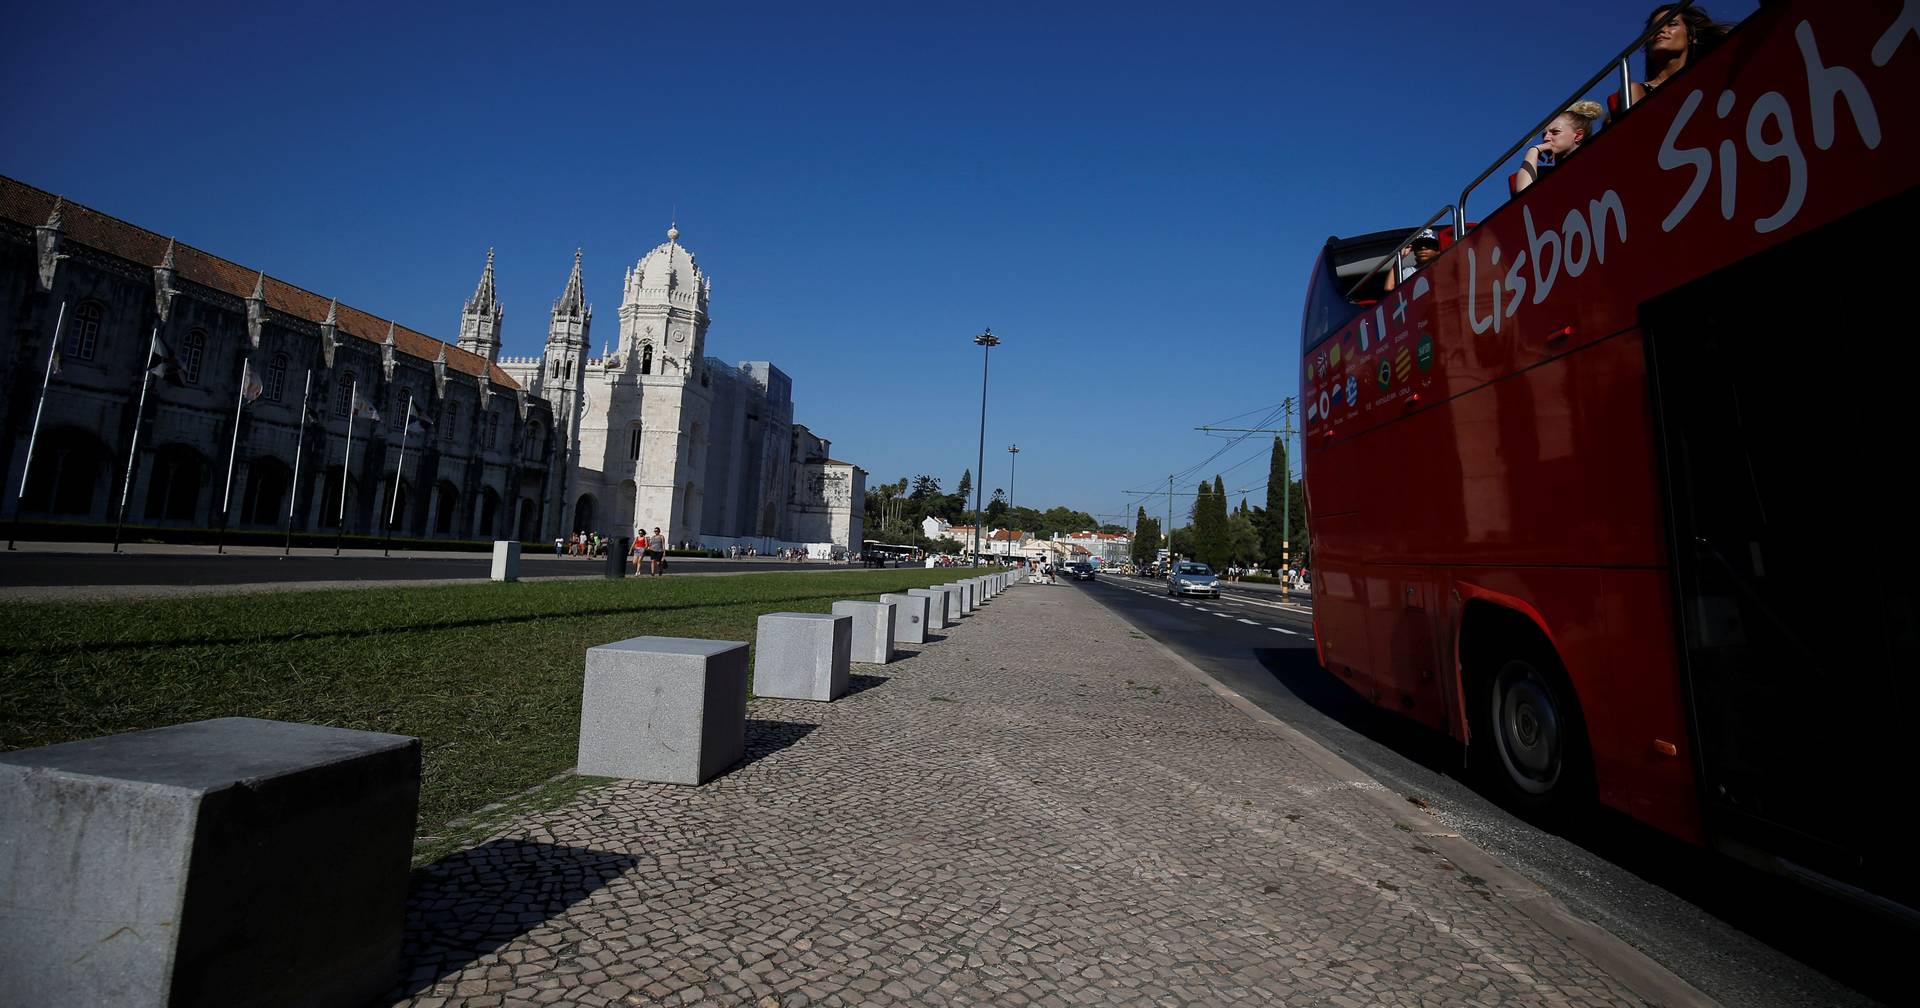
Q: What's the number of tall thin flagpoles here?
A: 6